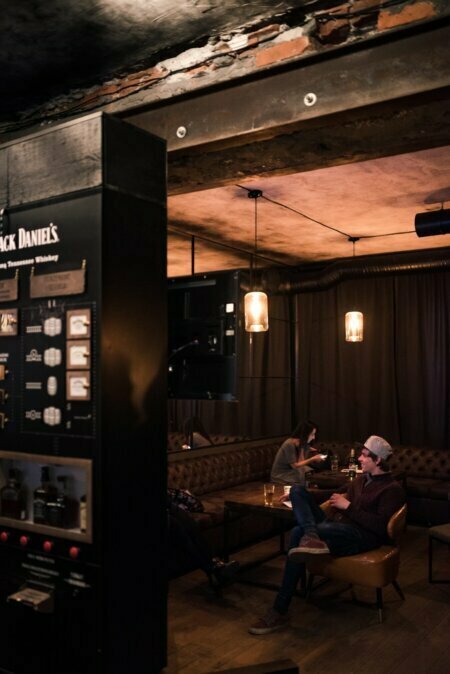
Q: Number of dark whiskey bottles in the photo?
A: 3